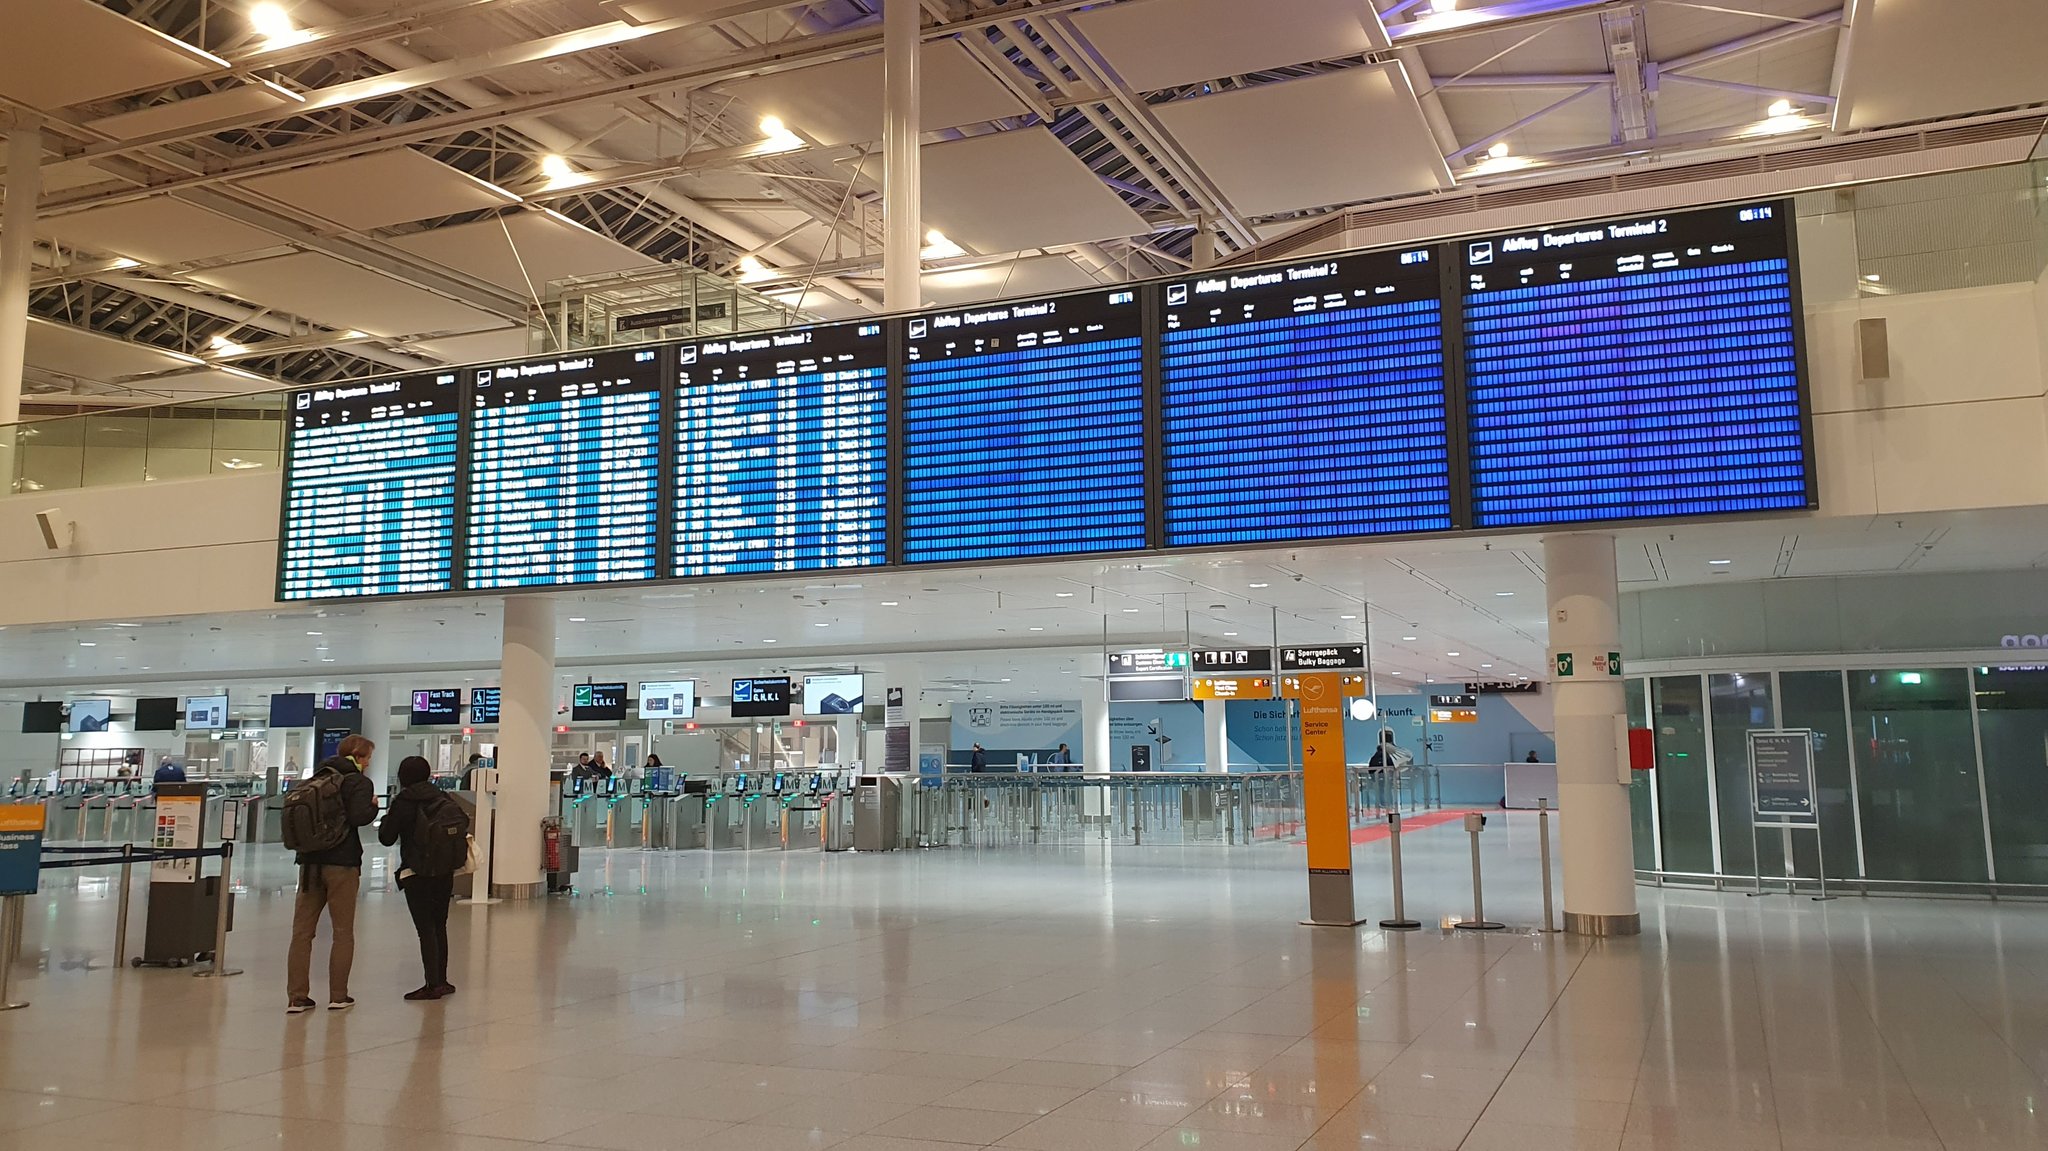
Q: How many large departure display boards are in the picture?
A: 6